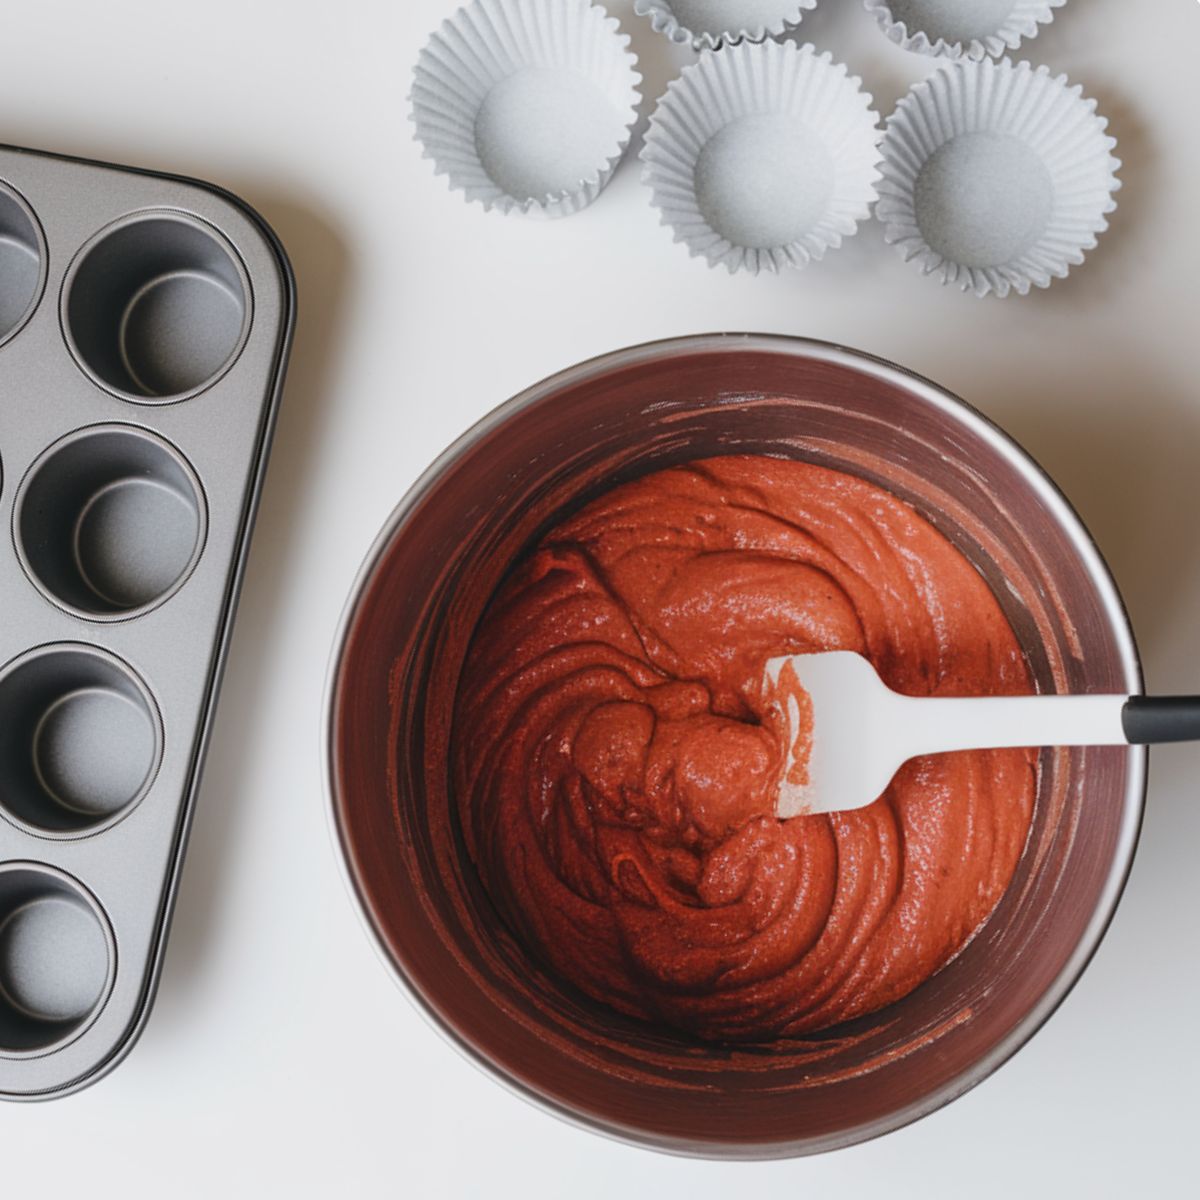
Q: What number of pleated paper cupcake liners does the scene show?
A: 5